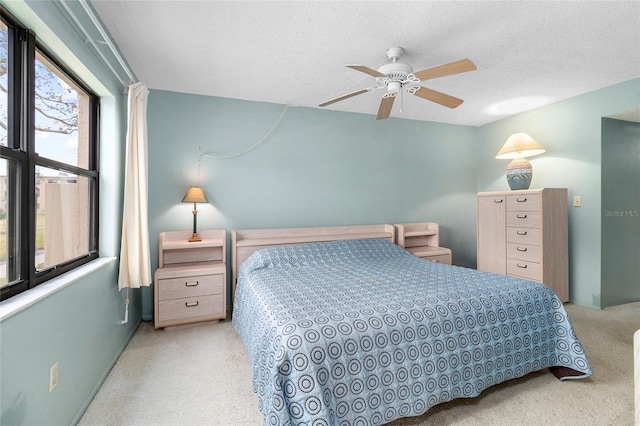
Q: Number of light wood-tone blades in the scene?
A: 5